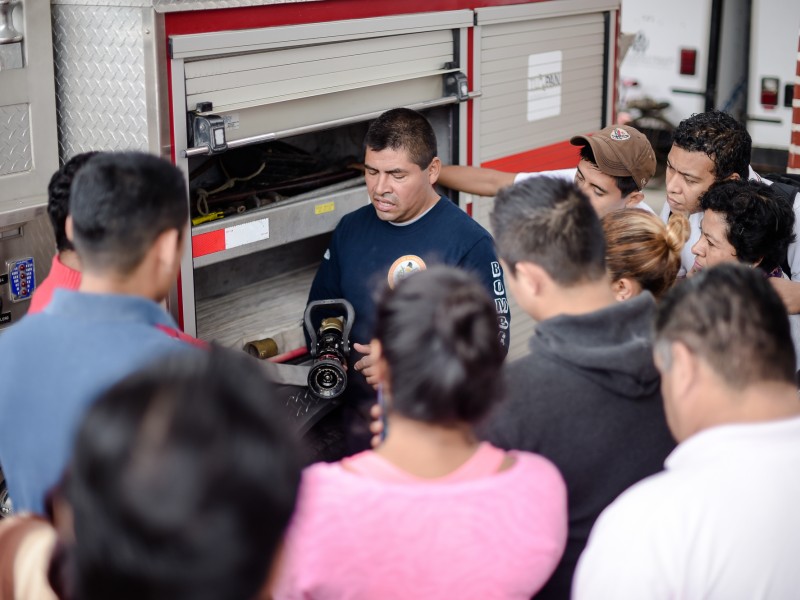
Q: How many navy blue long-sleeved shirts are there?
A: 1